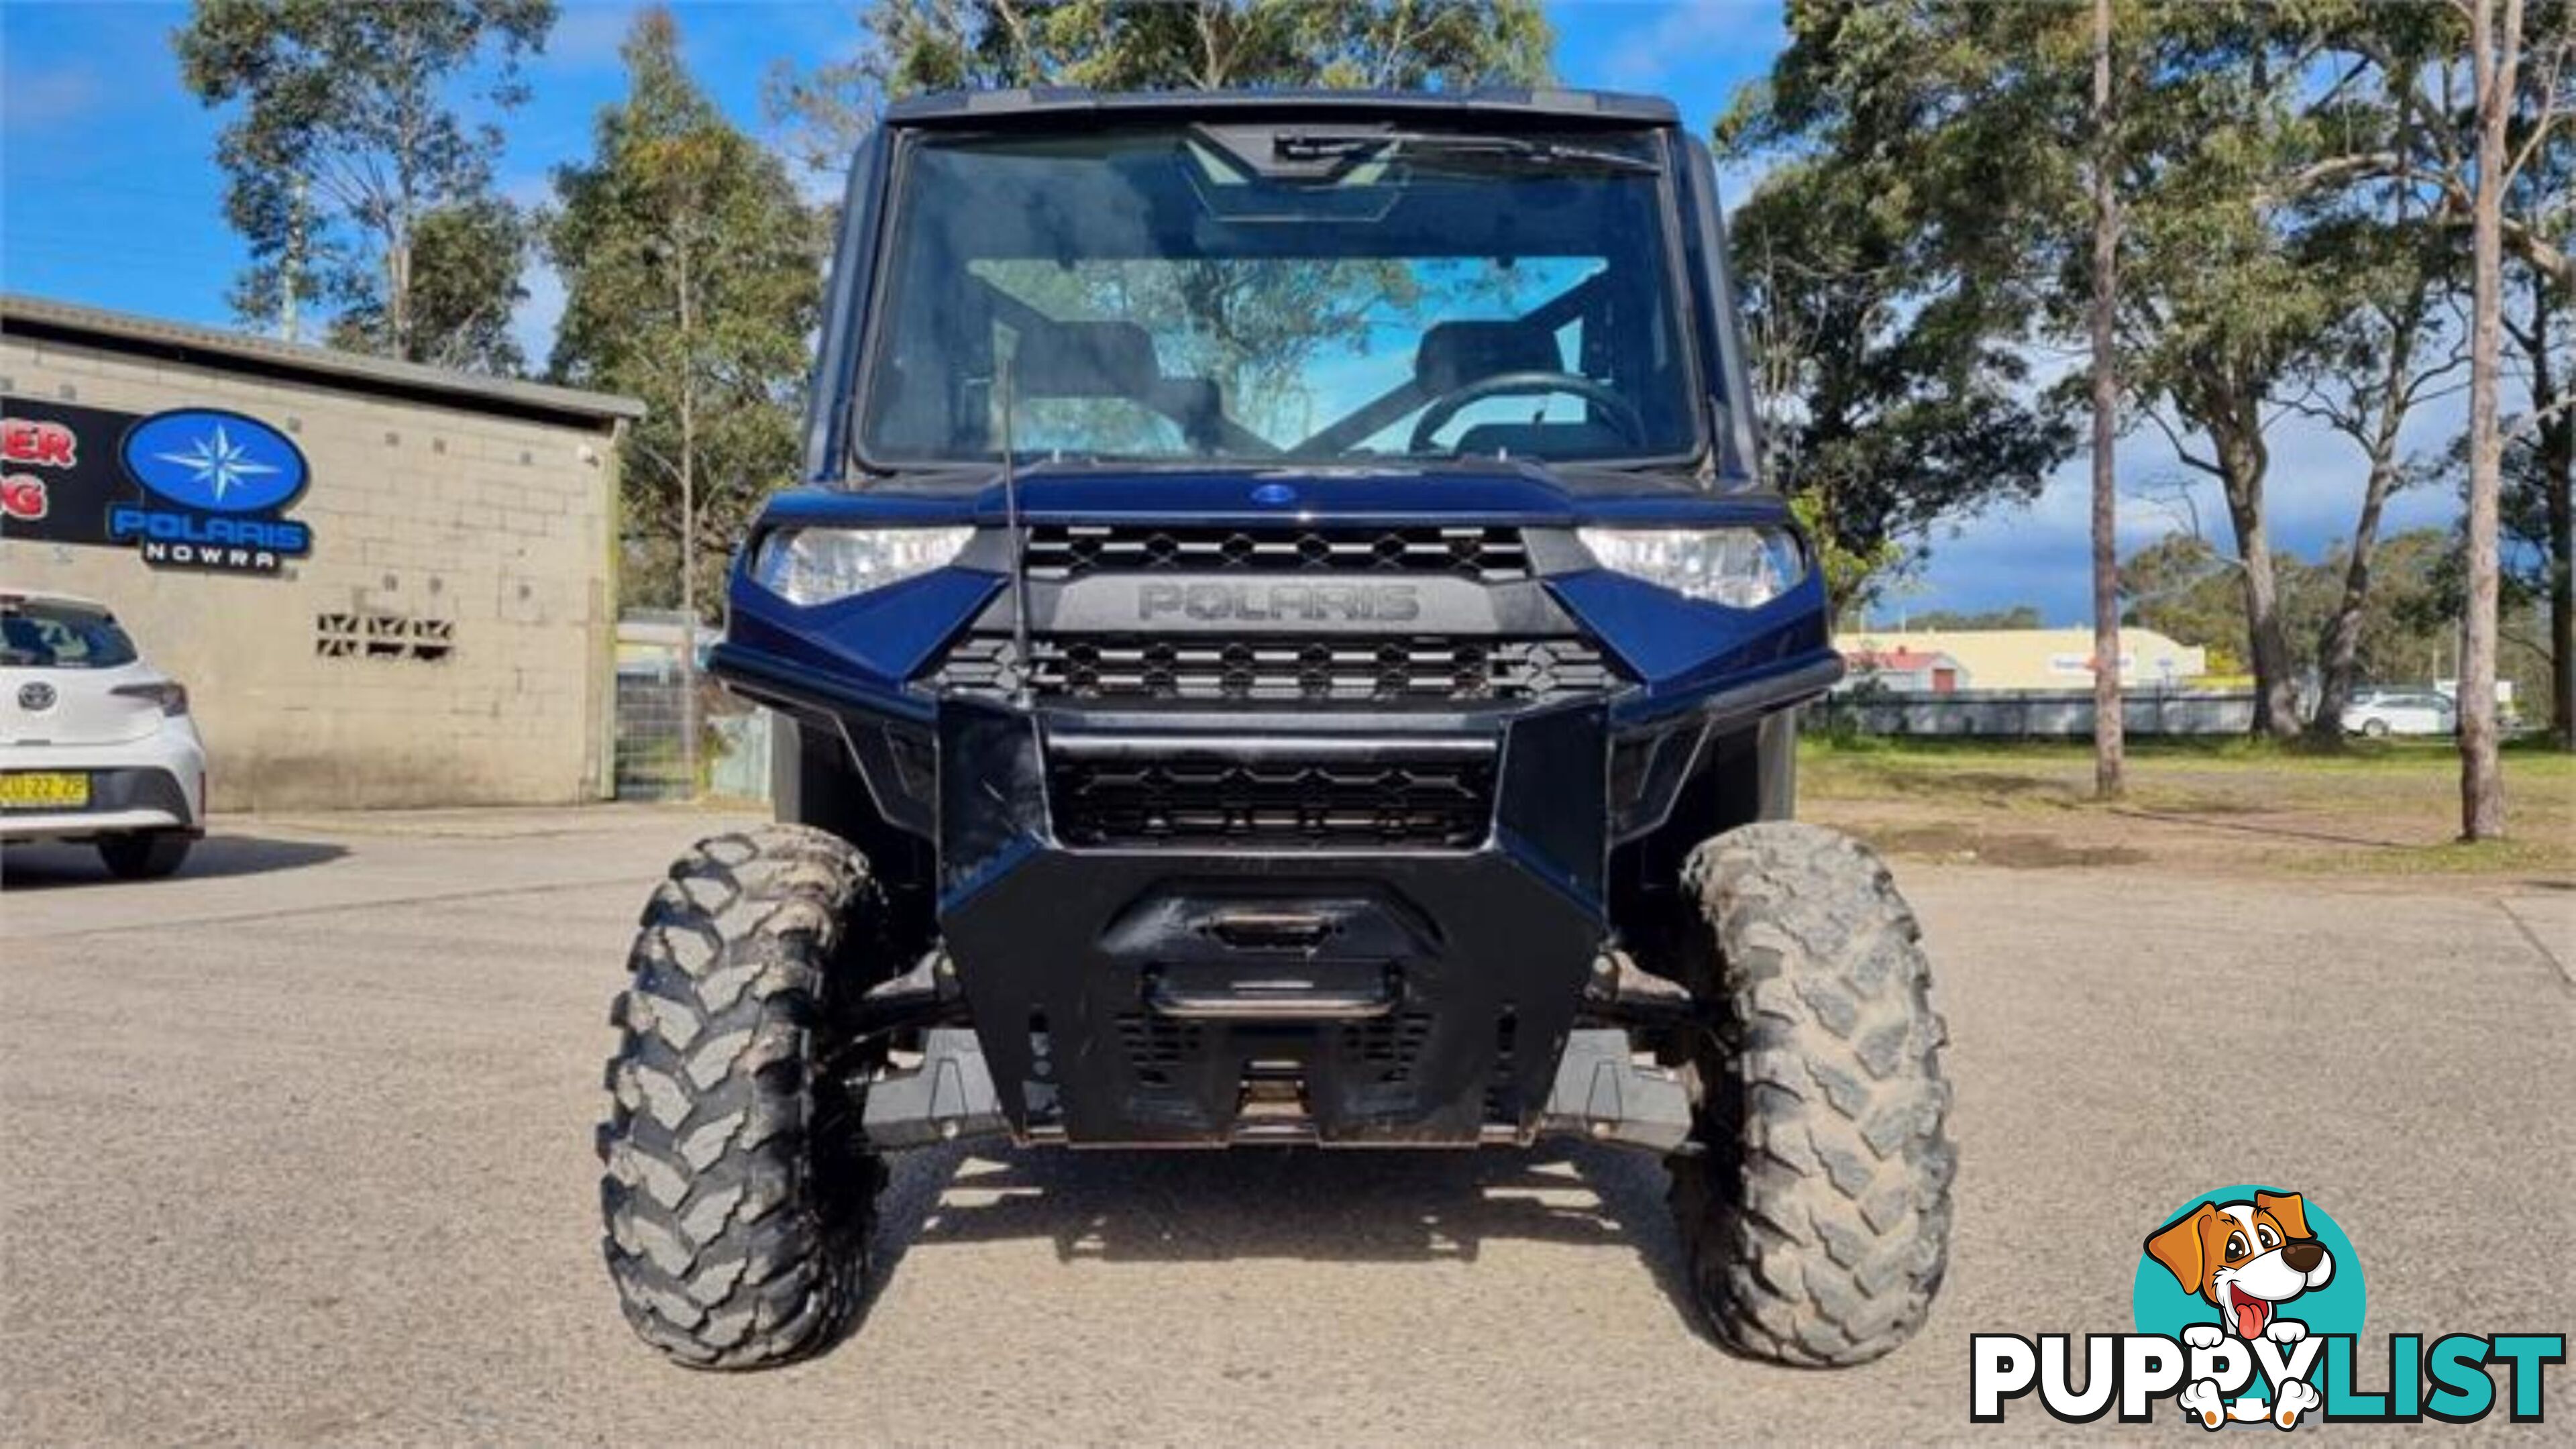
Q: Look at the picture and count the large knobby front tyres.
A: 2